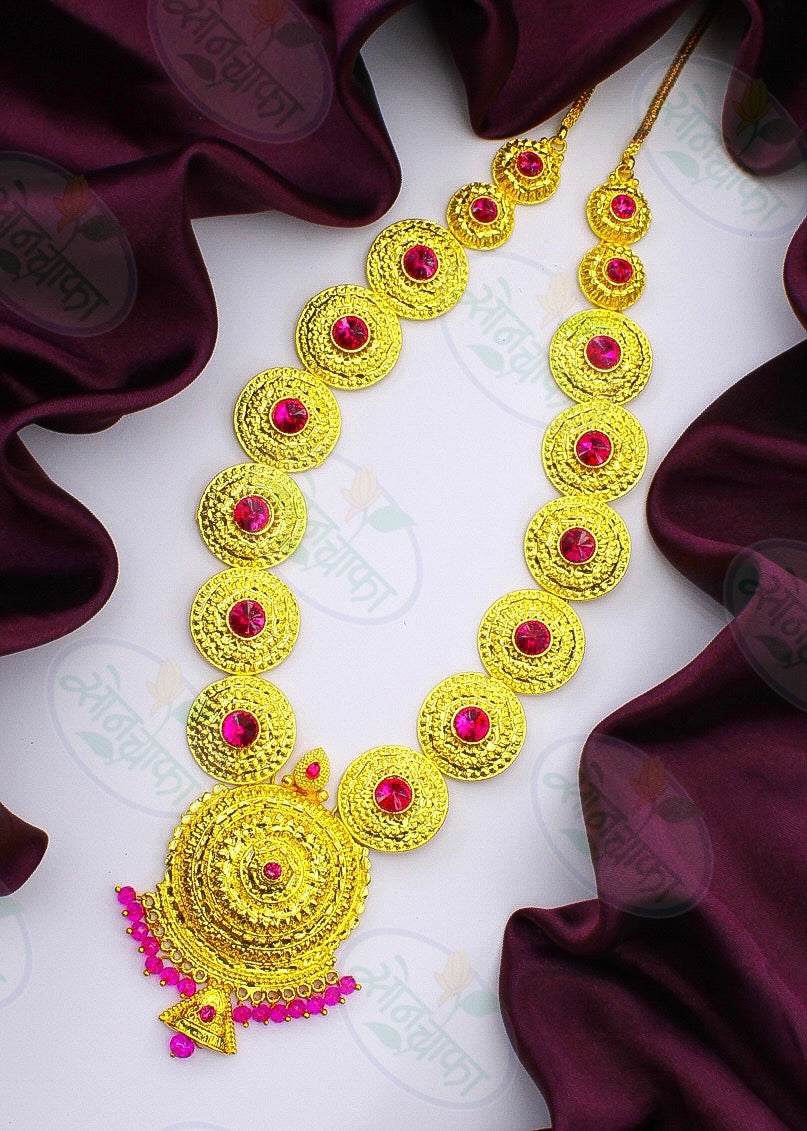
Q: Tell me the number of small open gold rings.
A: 14